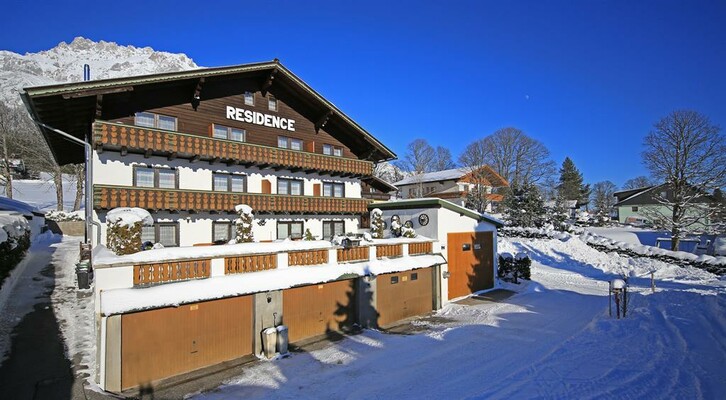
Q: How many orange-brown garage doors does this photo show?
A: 4